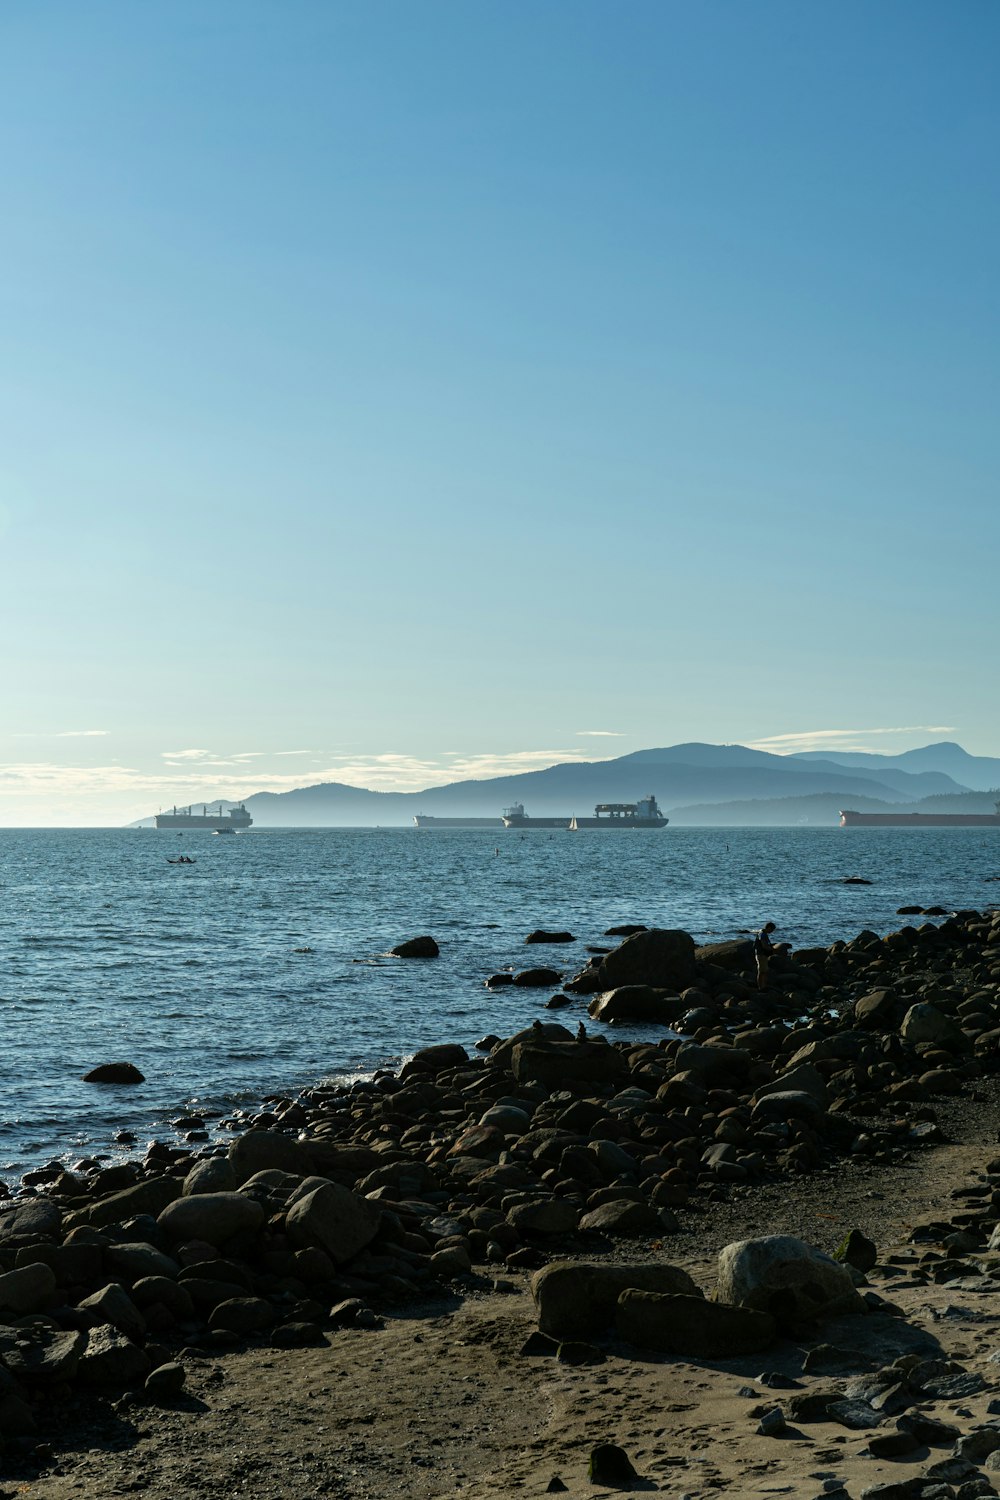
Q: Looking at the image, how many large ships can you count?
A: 4